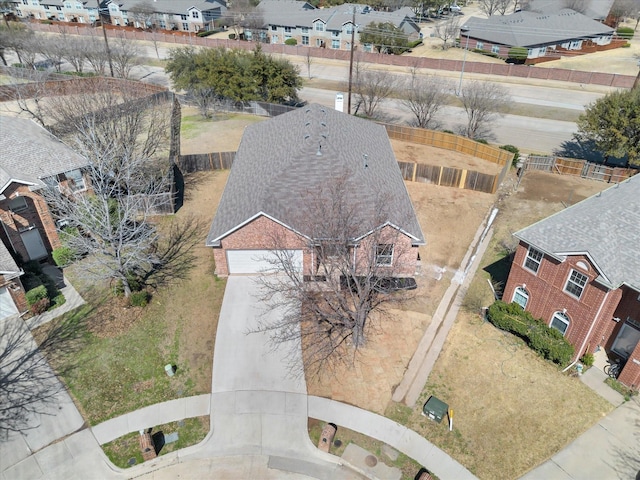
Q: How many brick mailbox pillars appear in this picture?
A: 3